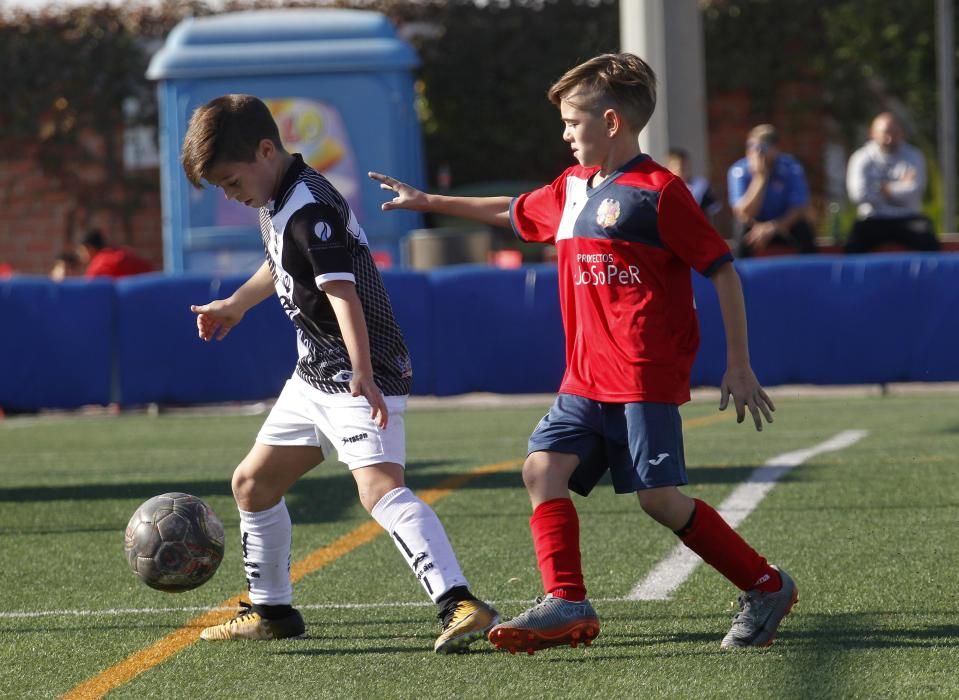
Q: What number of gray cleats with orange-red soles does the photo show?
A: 2